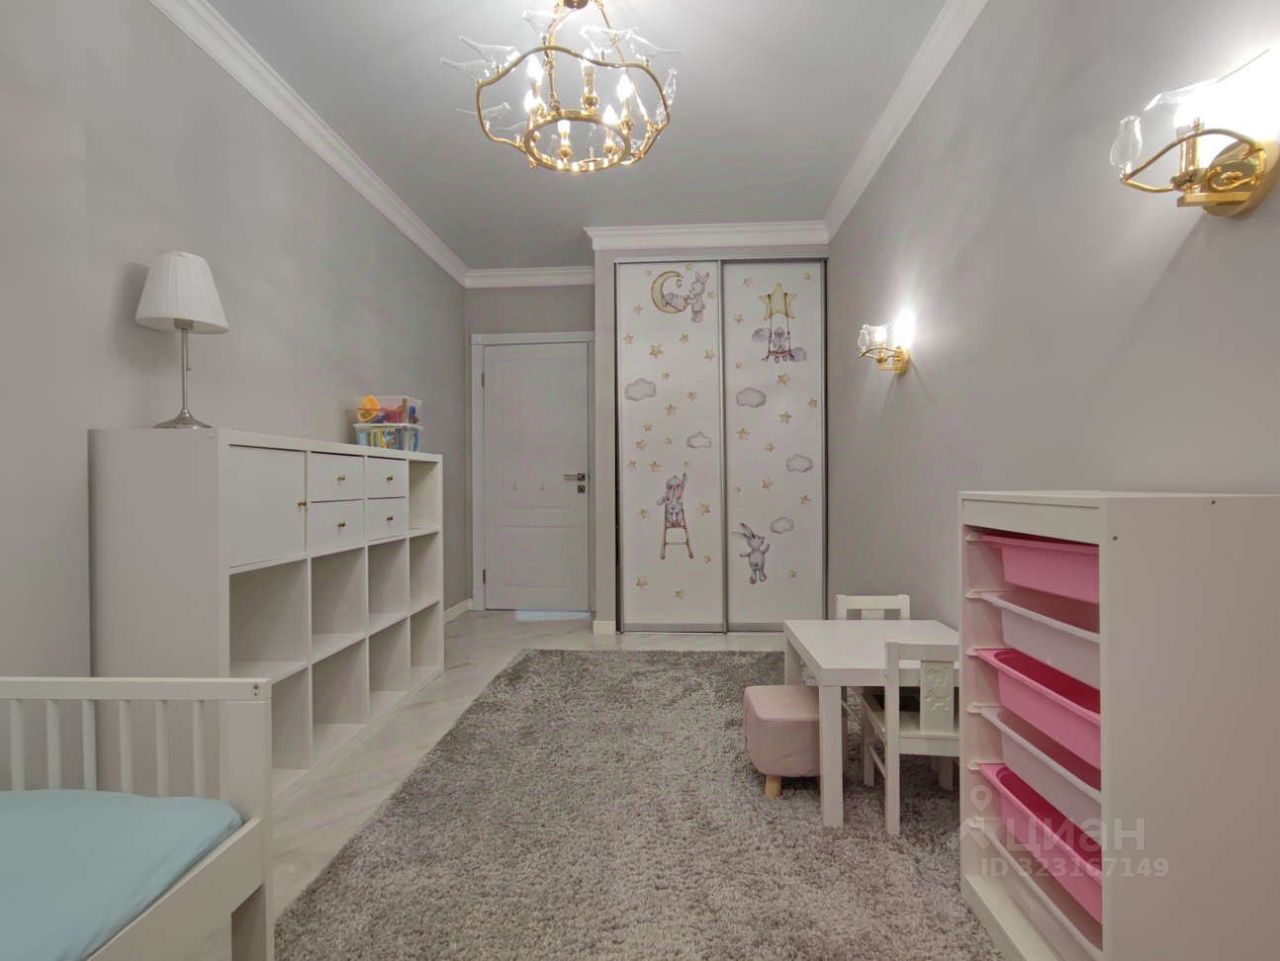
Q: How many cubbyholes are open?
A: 9